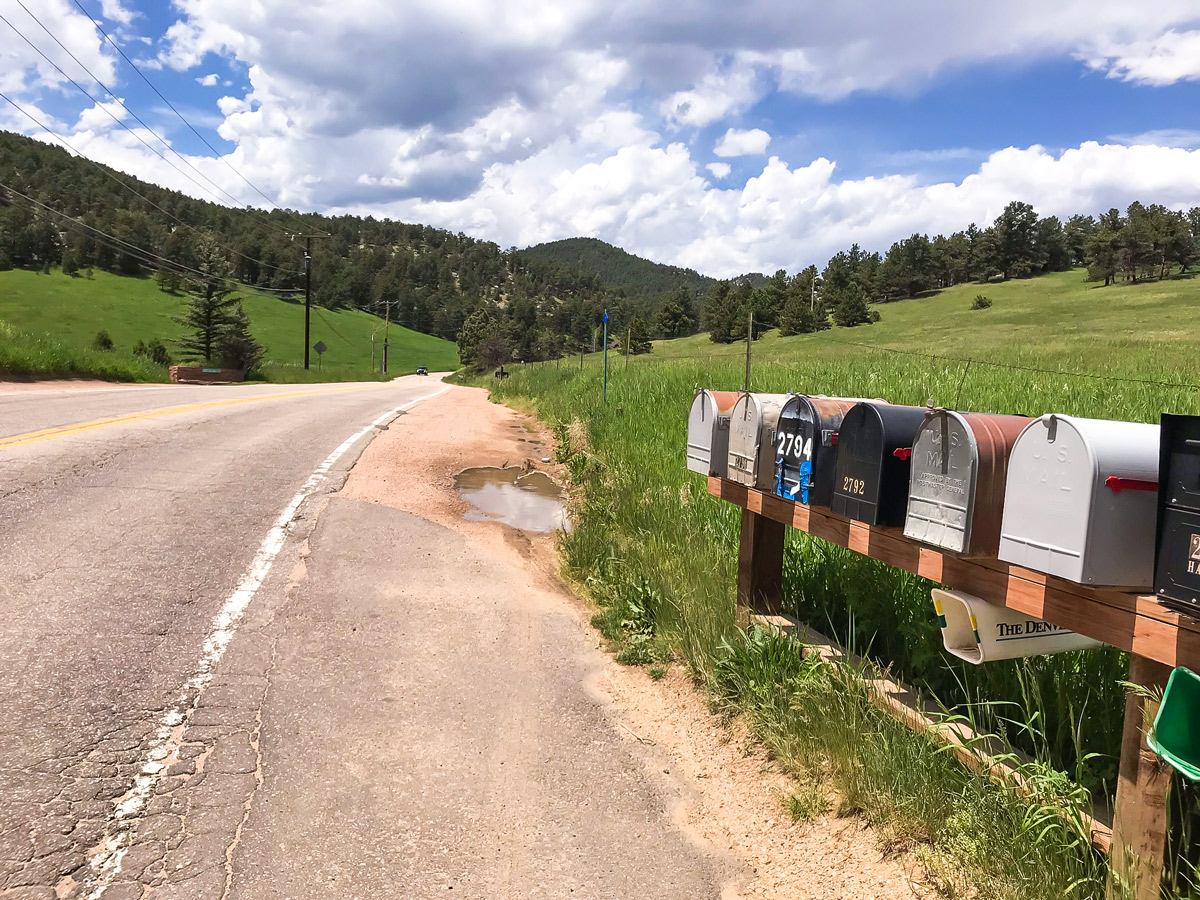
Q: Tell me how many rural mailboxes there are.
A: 7